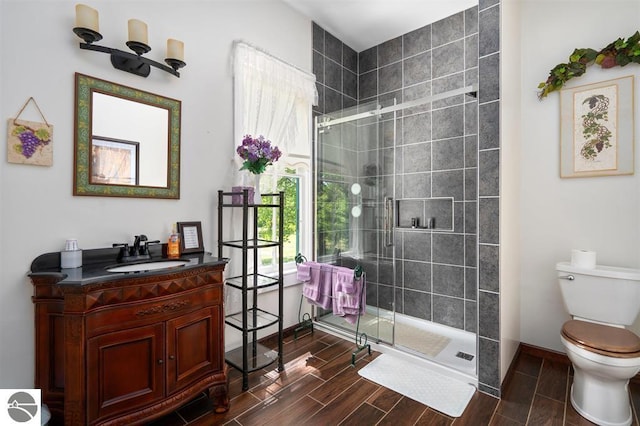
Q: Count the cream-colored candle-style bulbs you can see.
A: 3